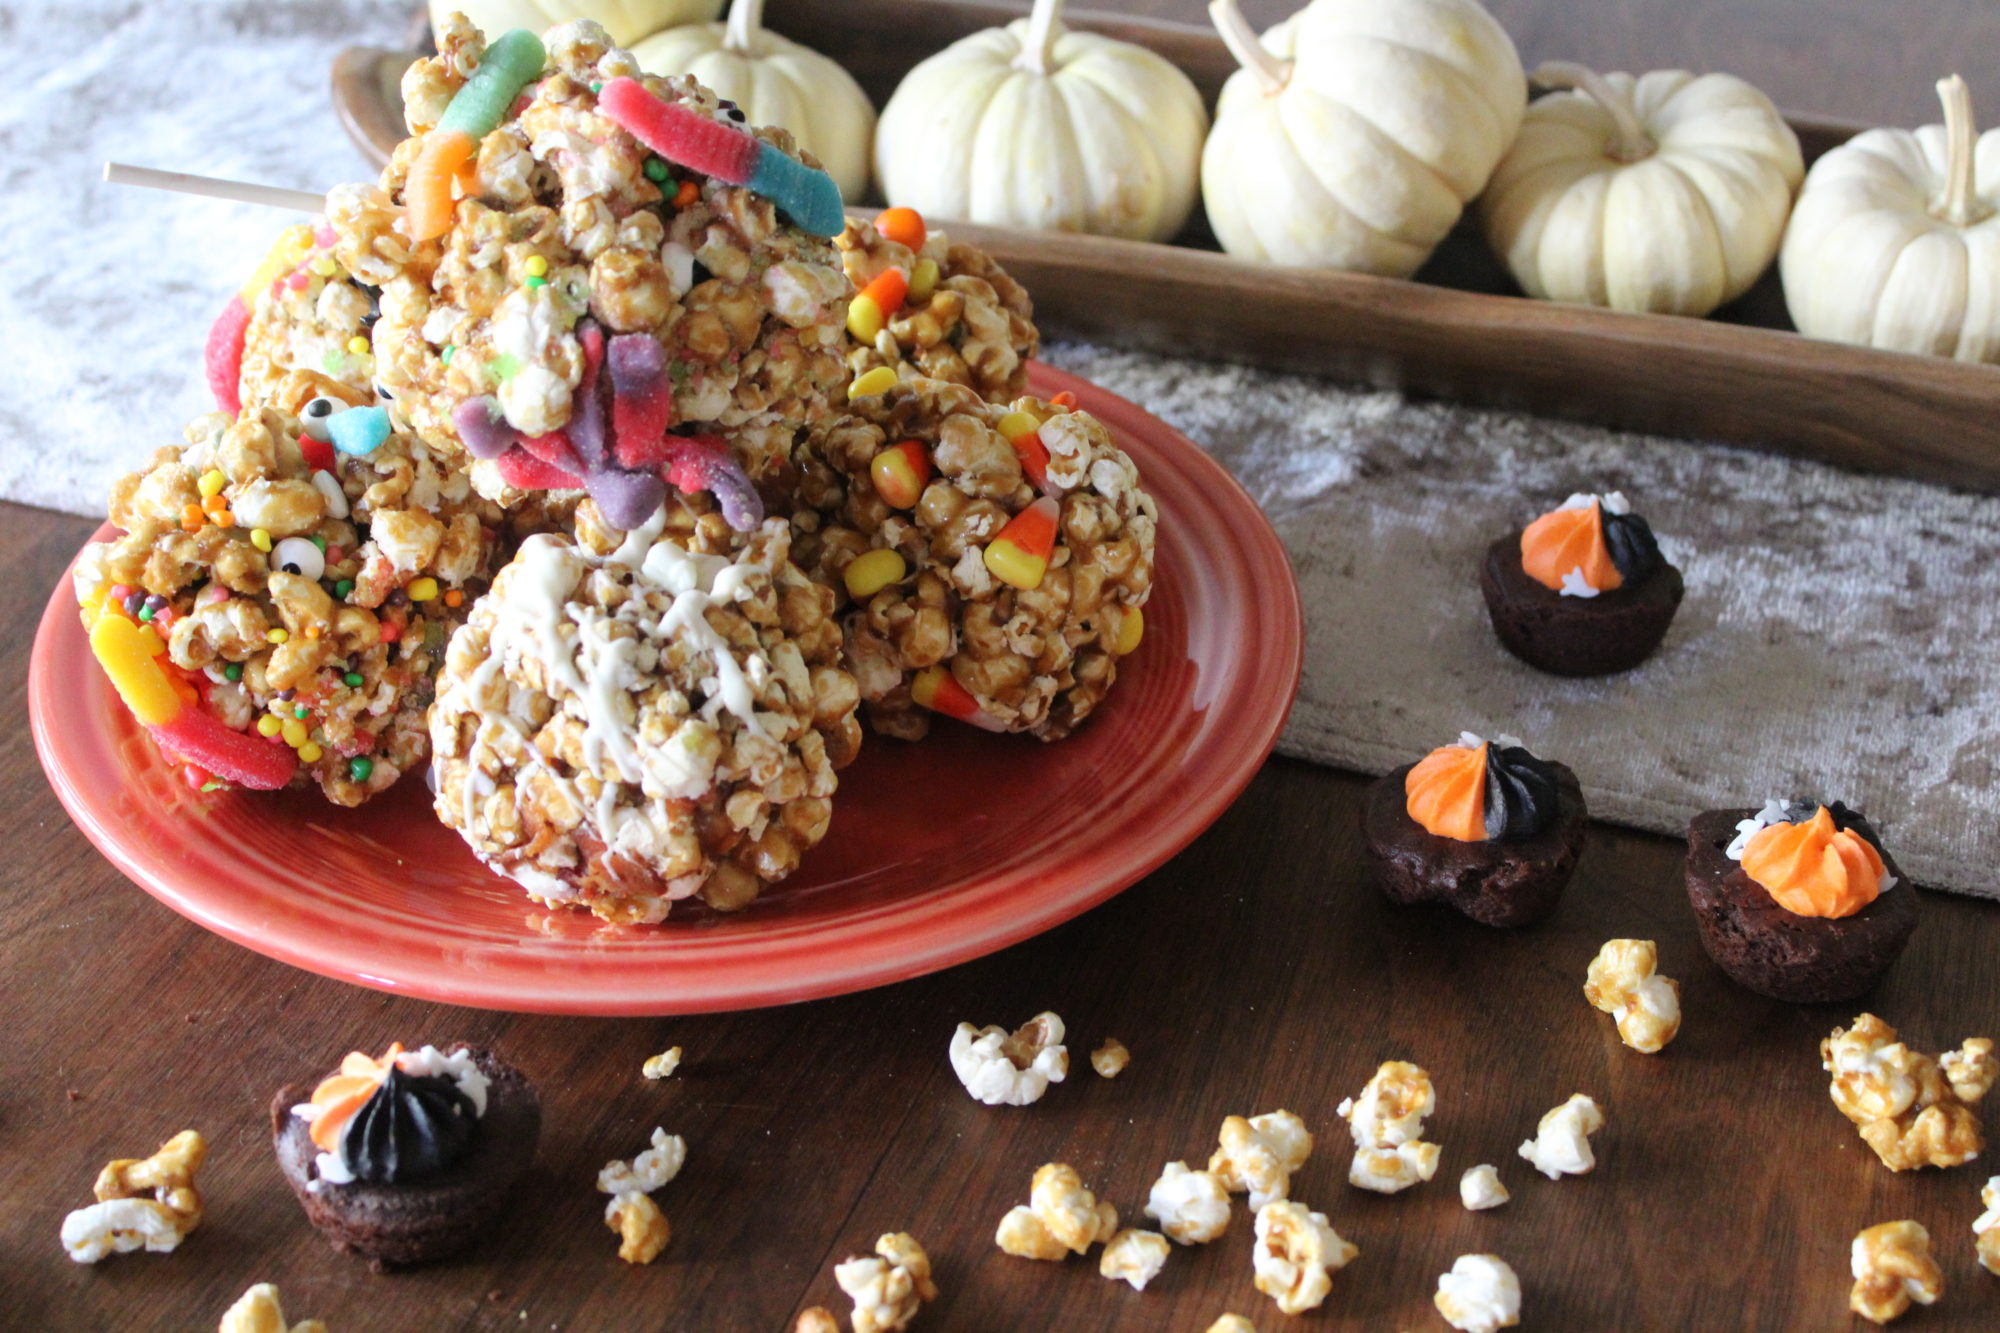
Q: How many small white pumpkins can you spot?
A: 6